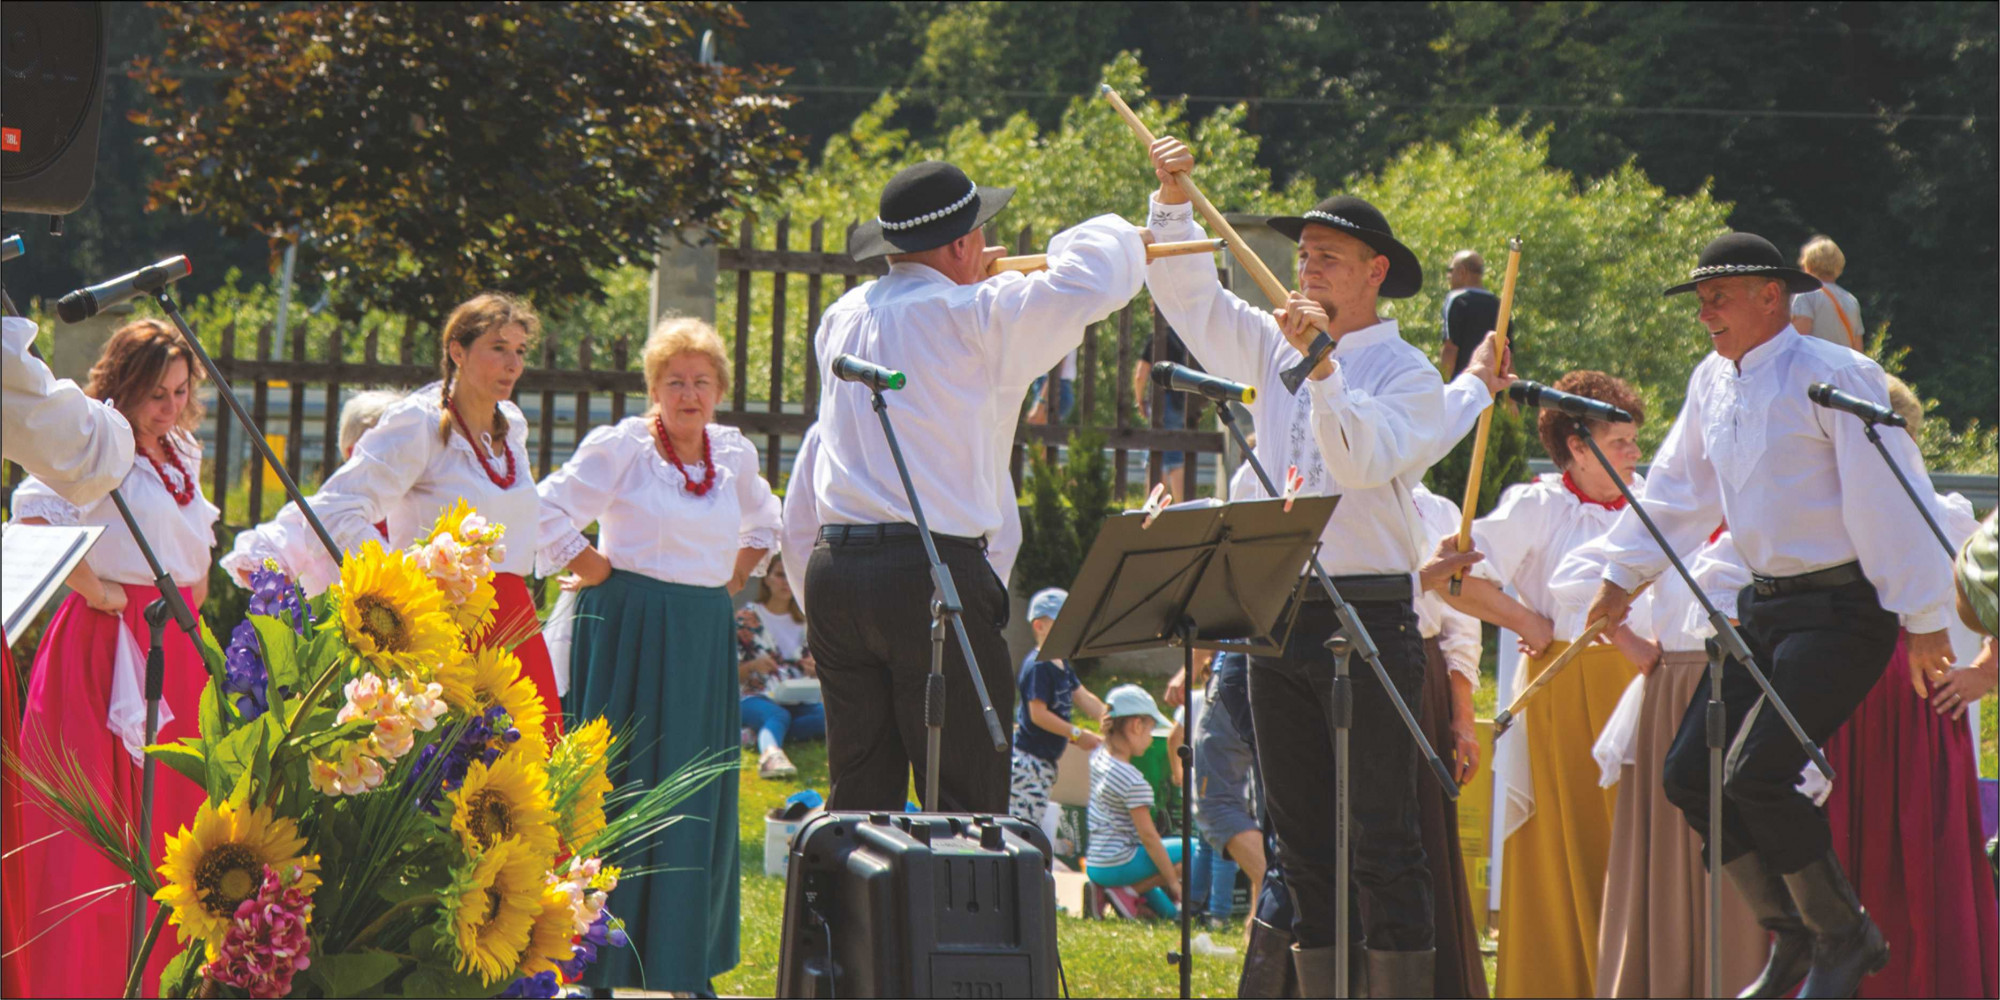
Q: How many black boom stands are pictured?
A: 6